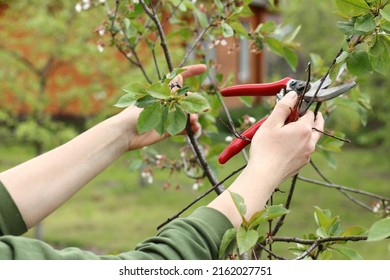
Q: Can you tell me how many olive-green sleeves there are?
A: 2